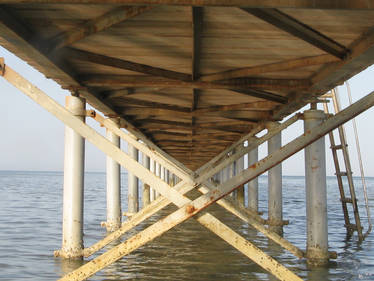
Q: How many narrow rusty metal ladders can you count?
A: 1